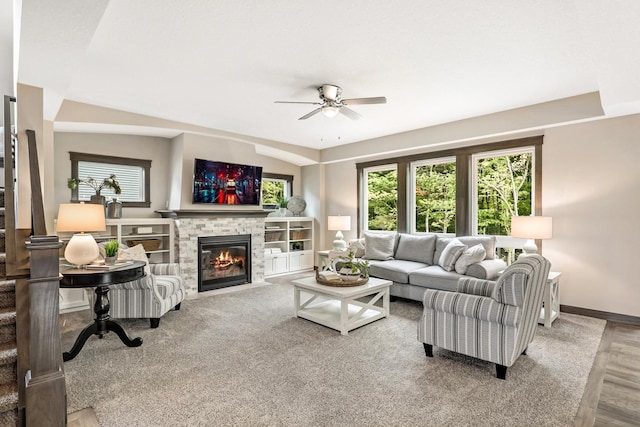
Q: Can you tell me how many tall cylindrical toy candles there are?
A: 0